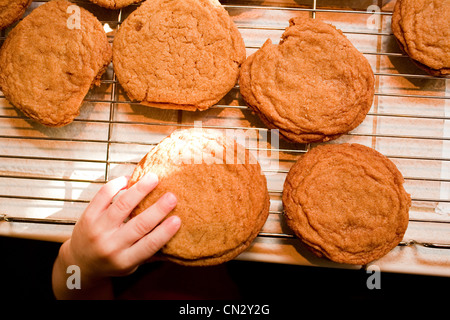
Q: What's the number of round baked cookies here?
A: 8